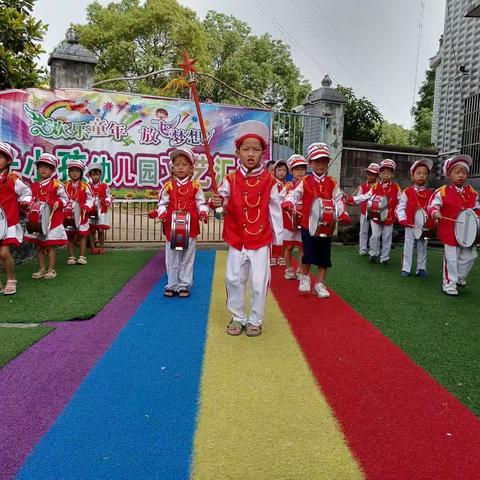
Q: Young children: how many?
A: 14